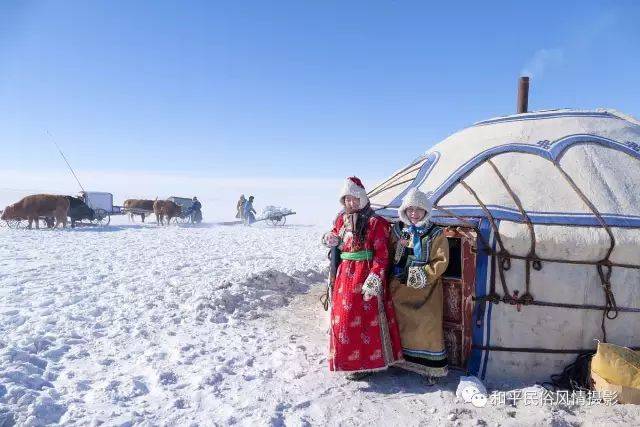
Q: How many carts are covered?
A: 2